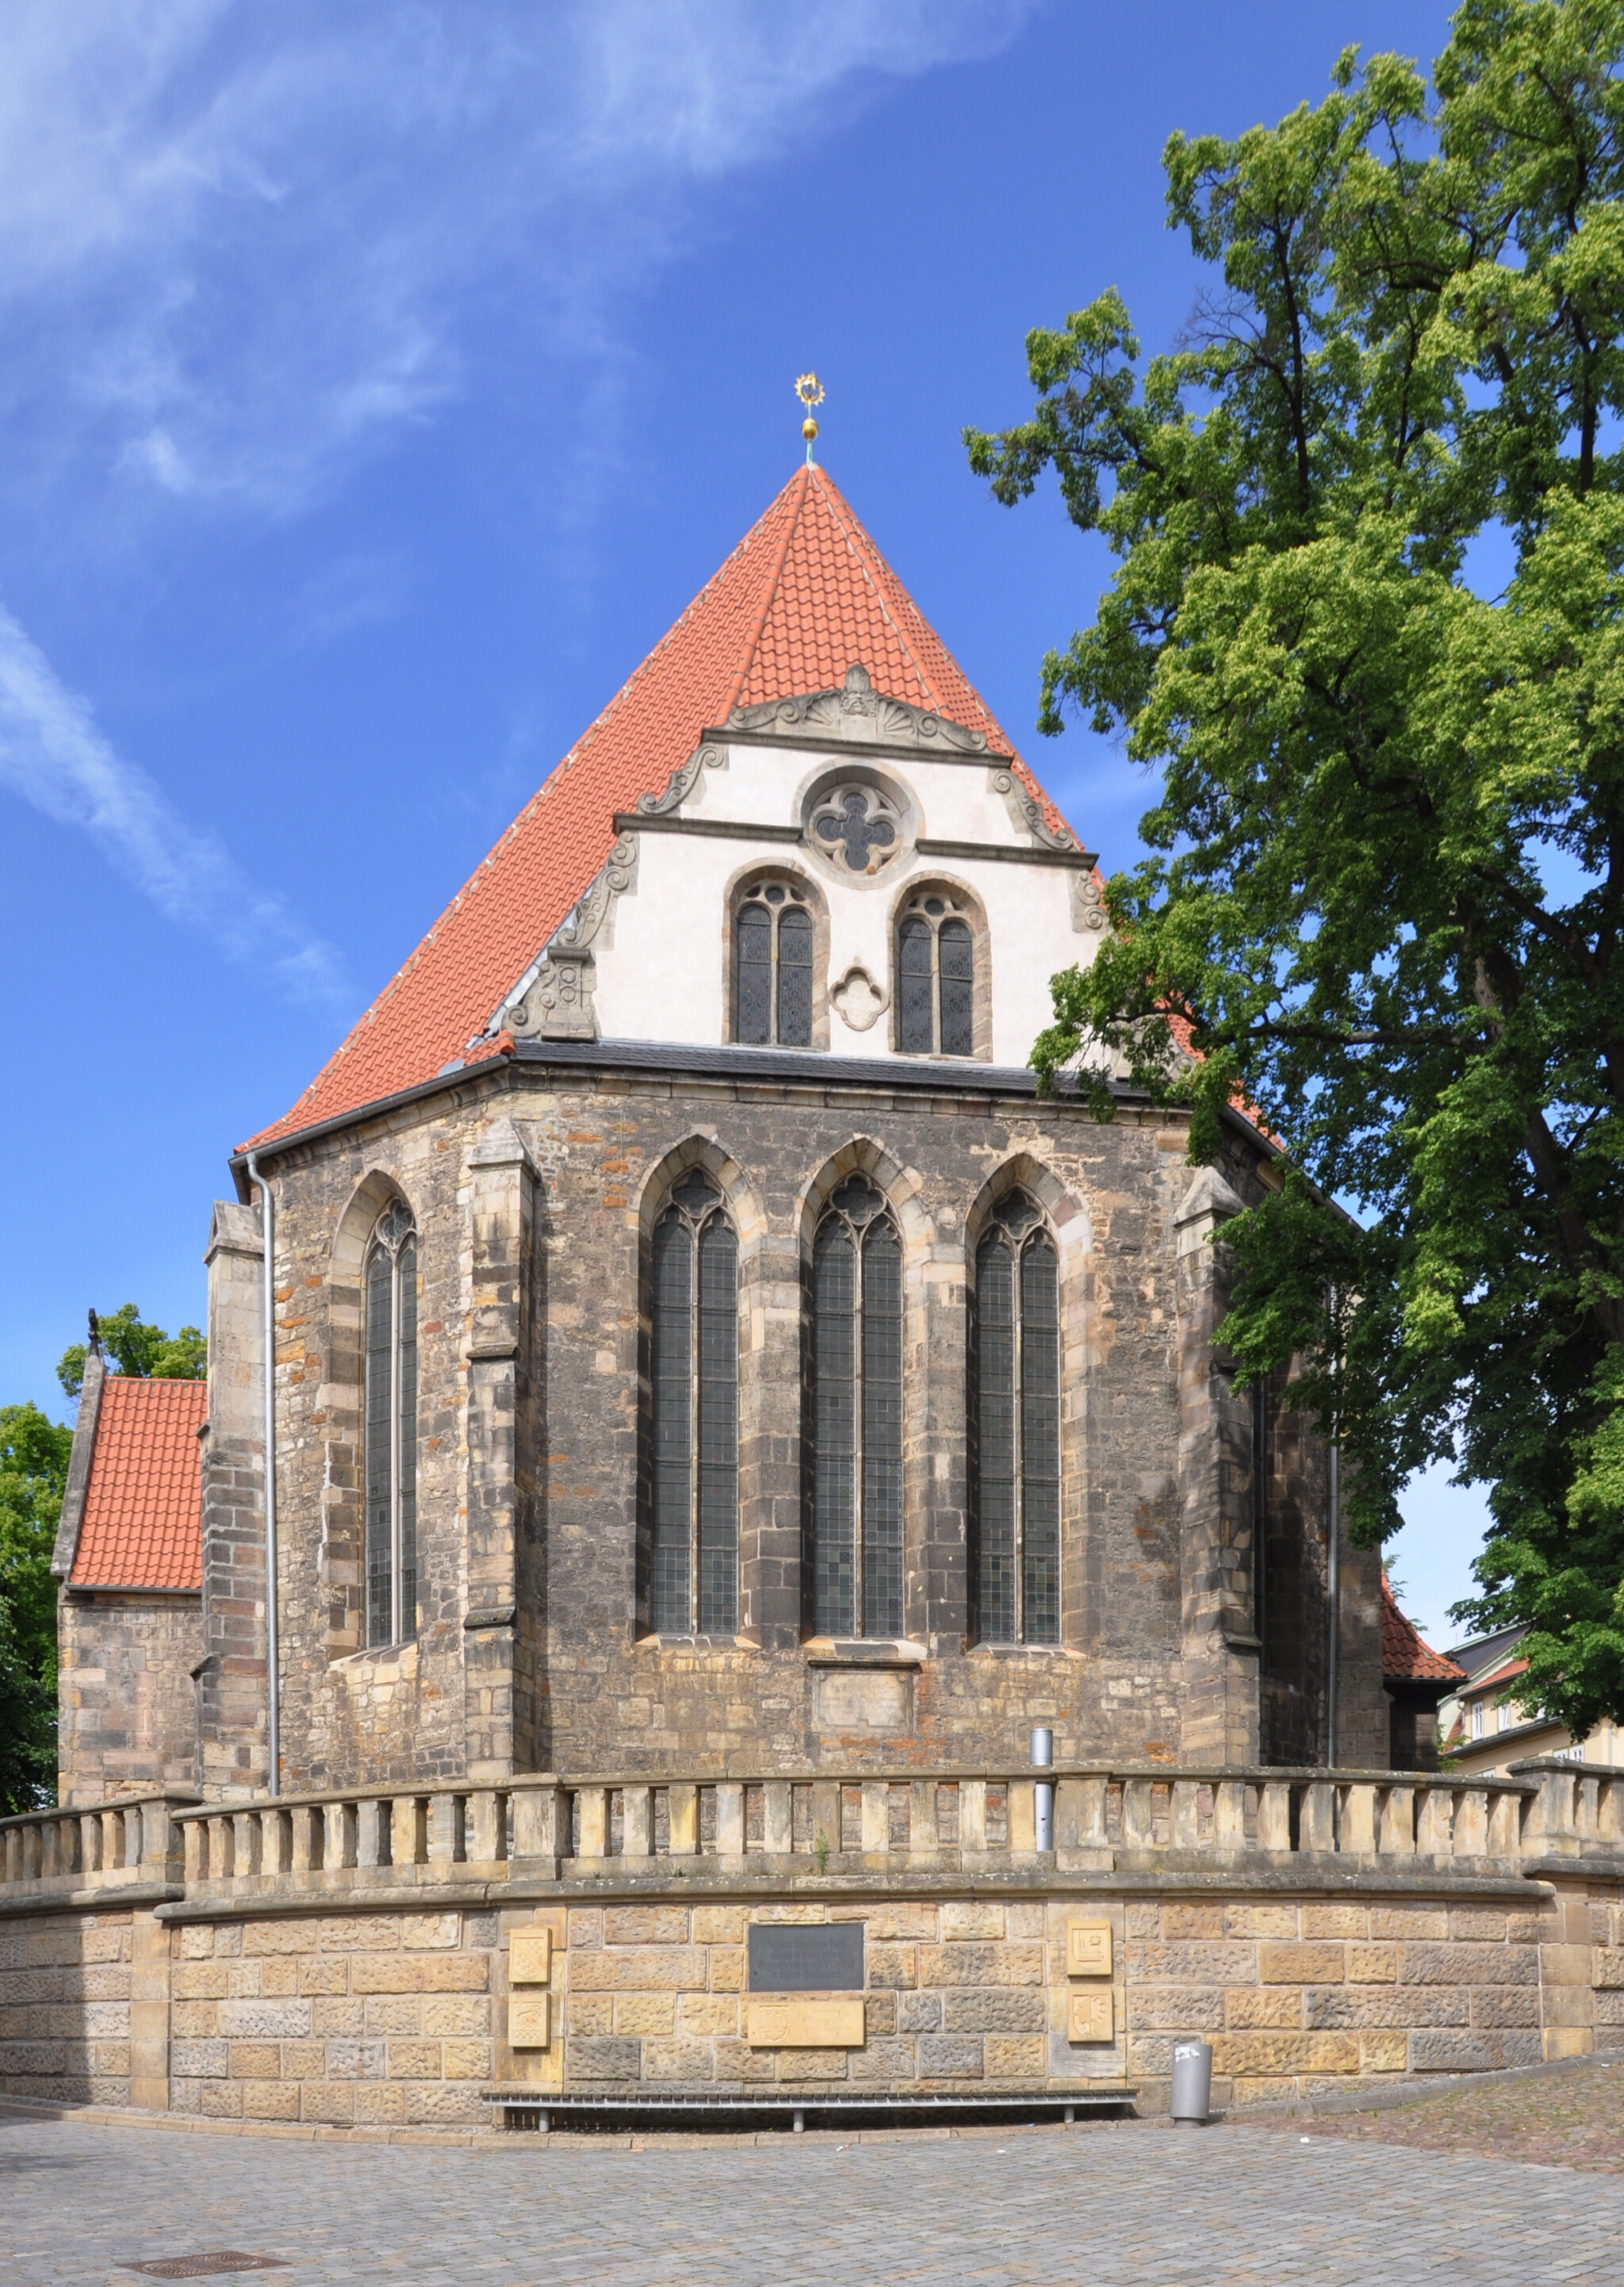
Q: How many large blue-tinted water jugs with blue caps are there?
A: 0